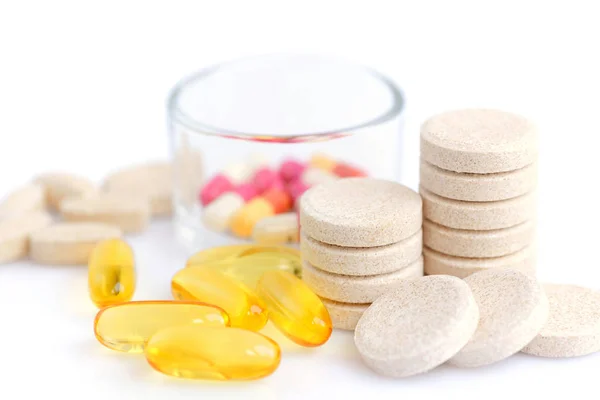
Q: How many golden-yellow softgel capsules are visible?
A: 7